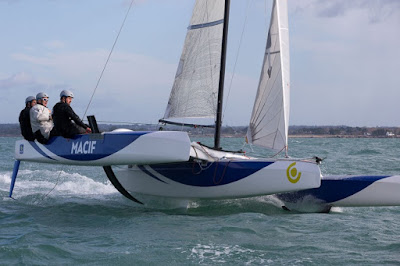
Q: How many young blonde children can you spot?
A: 0